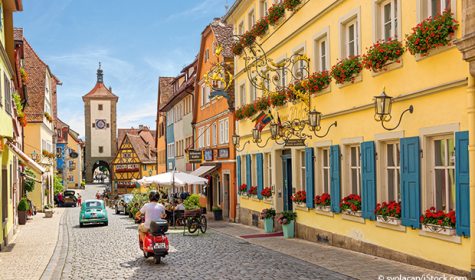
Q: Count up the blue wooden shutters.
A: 8